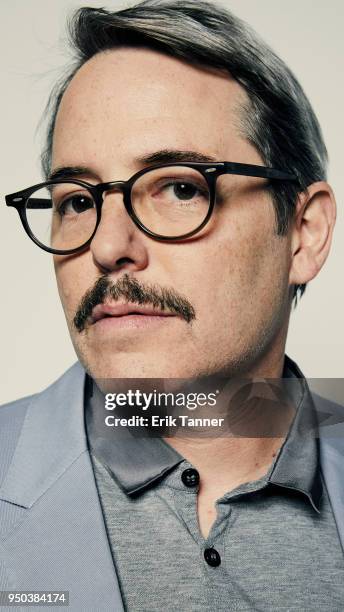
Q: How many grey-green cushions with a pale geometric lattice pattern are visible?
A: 0